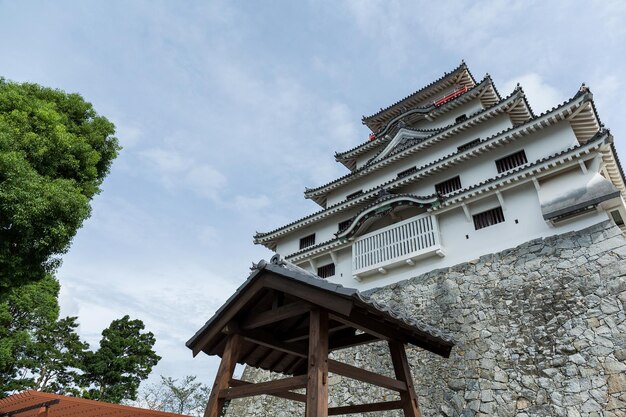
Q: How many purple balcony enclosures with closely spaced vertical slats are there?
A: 0